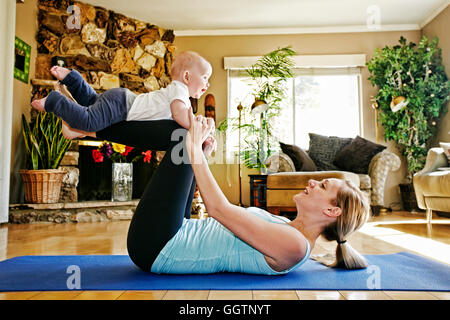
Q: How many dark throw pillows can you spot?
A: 3